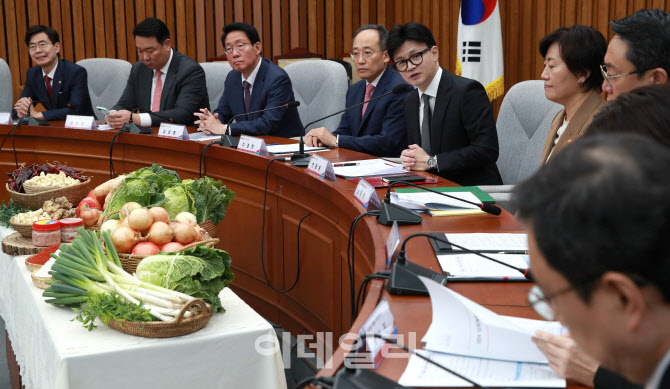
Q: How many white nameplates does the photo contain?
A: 8